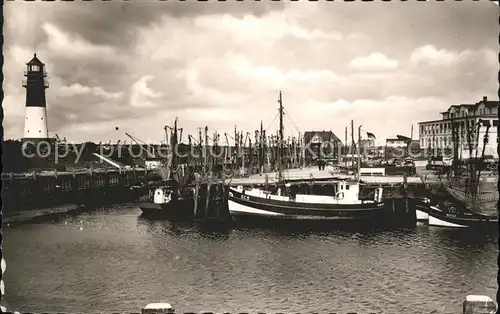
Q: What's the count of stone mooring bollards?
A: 2